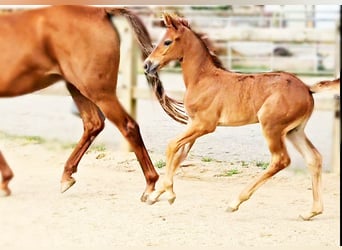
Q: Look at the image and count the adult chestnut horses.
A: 1